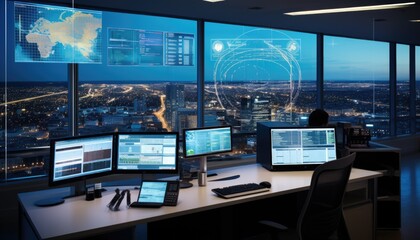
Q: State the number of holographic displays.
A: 3